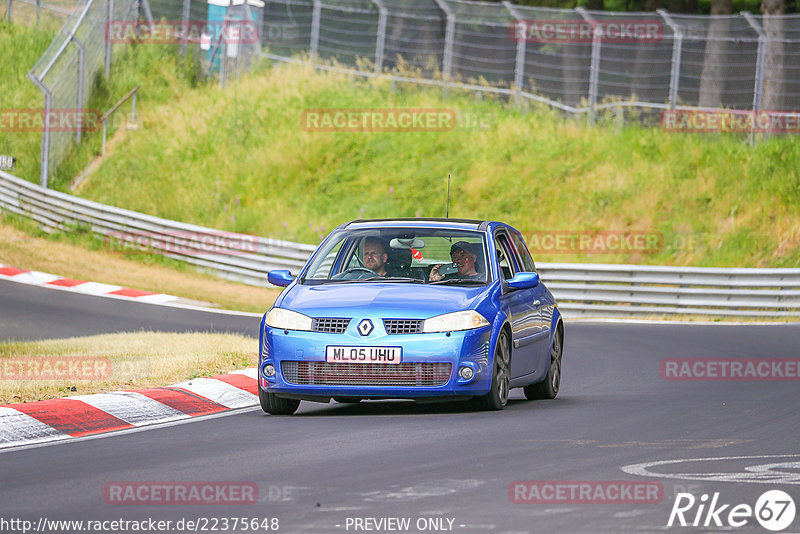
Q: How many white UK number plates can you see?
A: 1